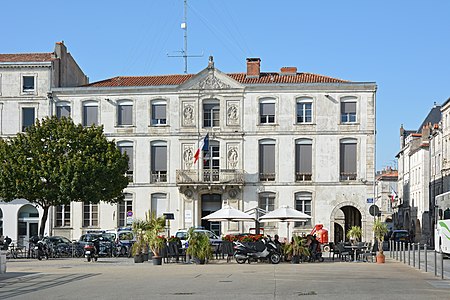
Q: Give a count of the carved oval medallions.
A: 4